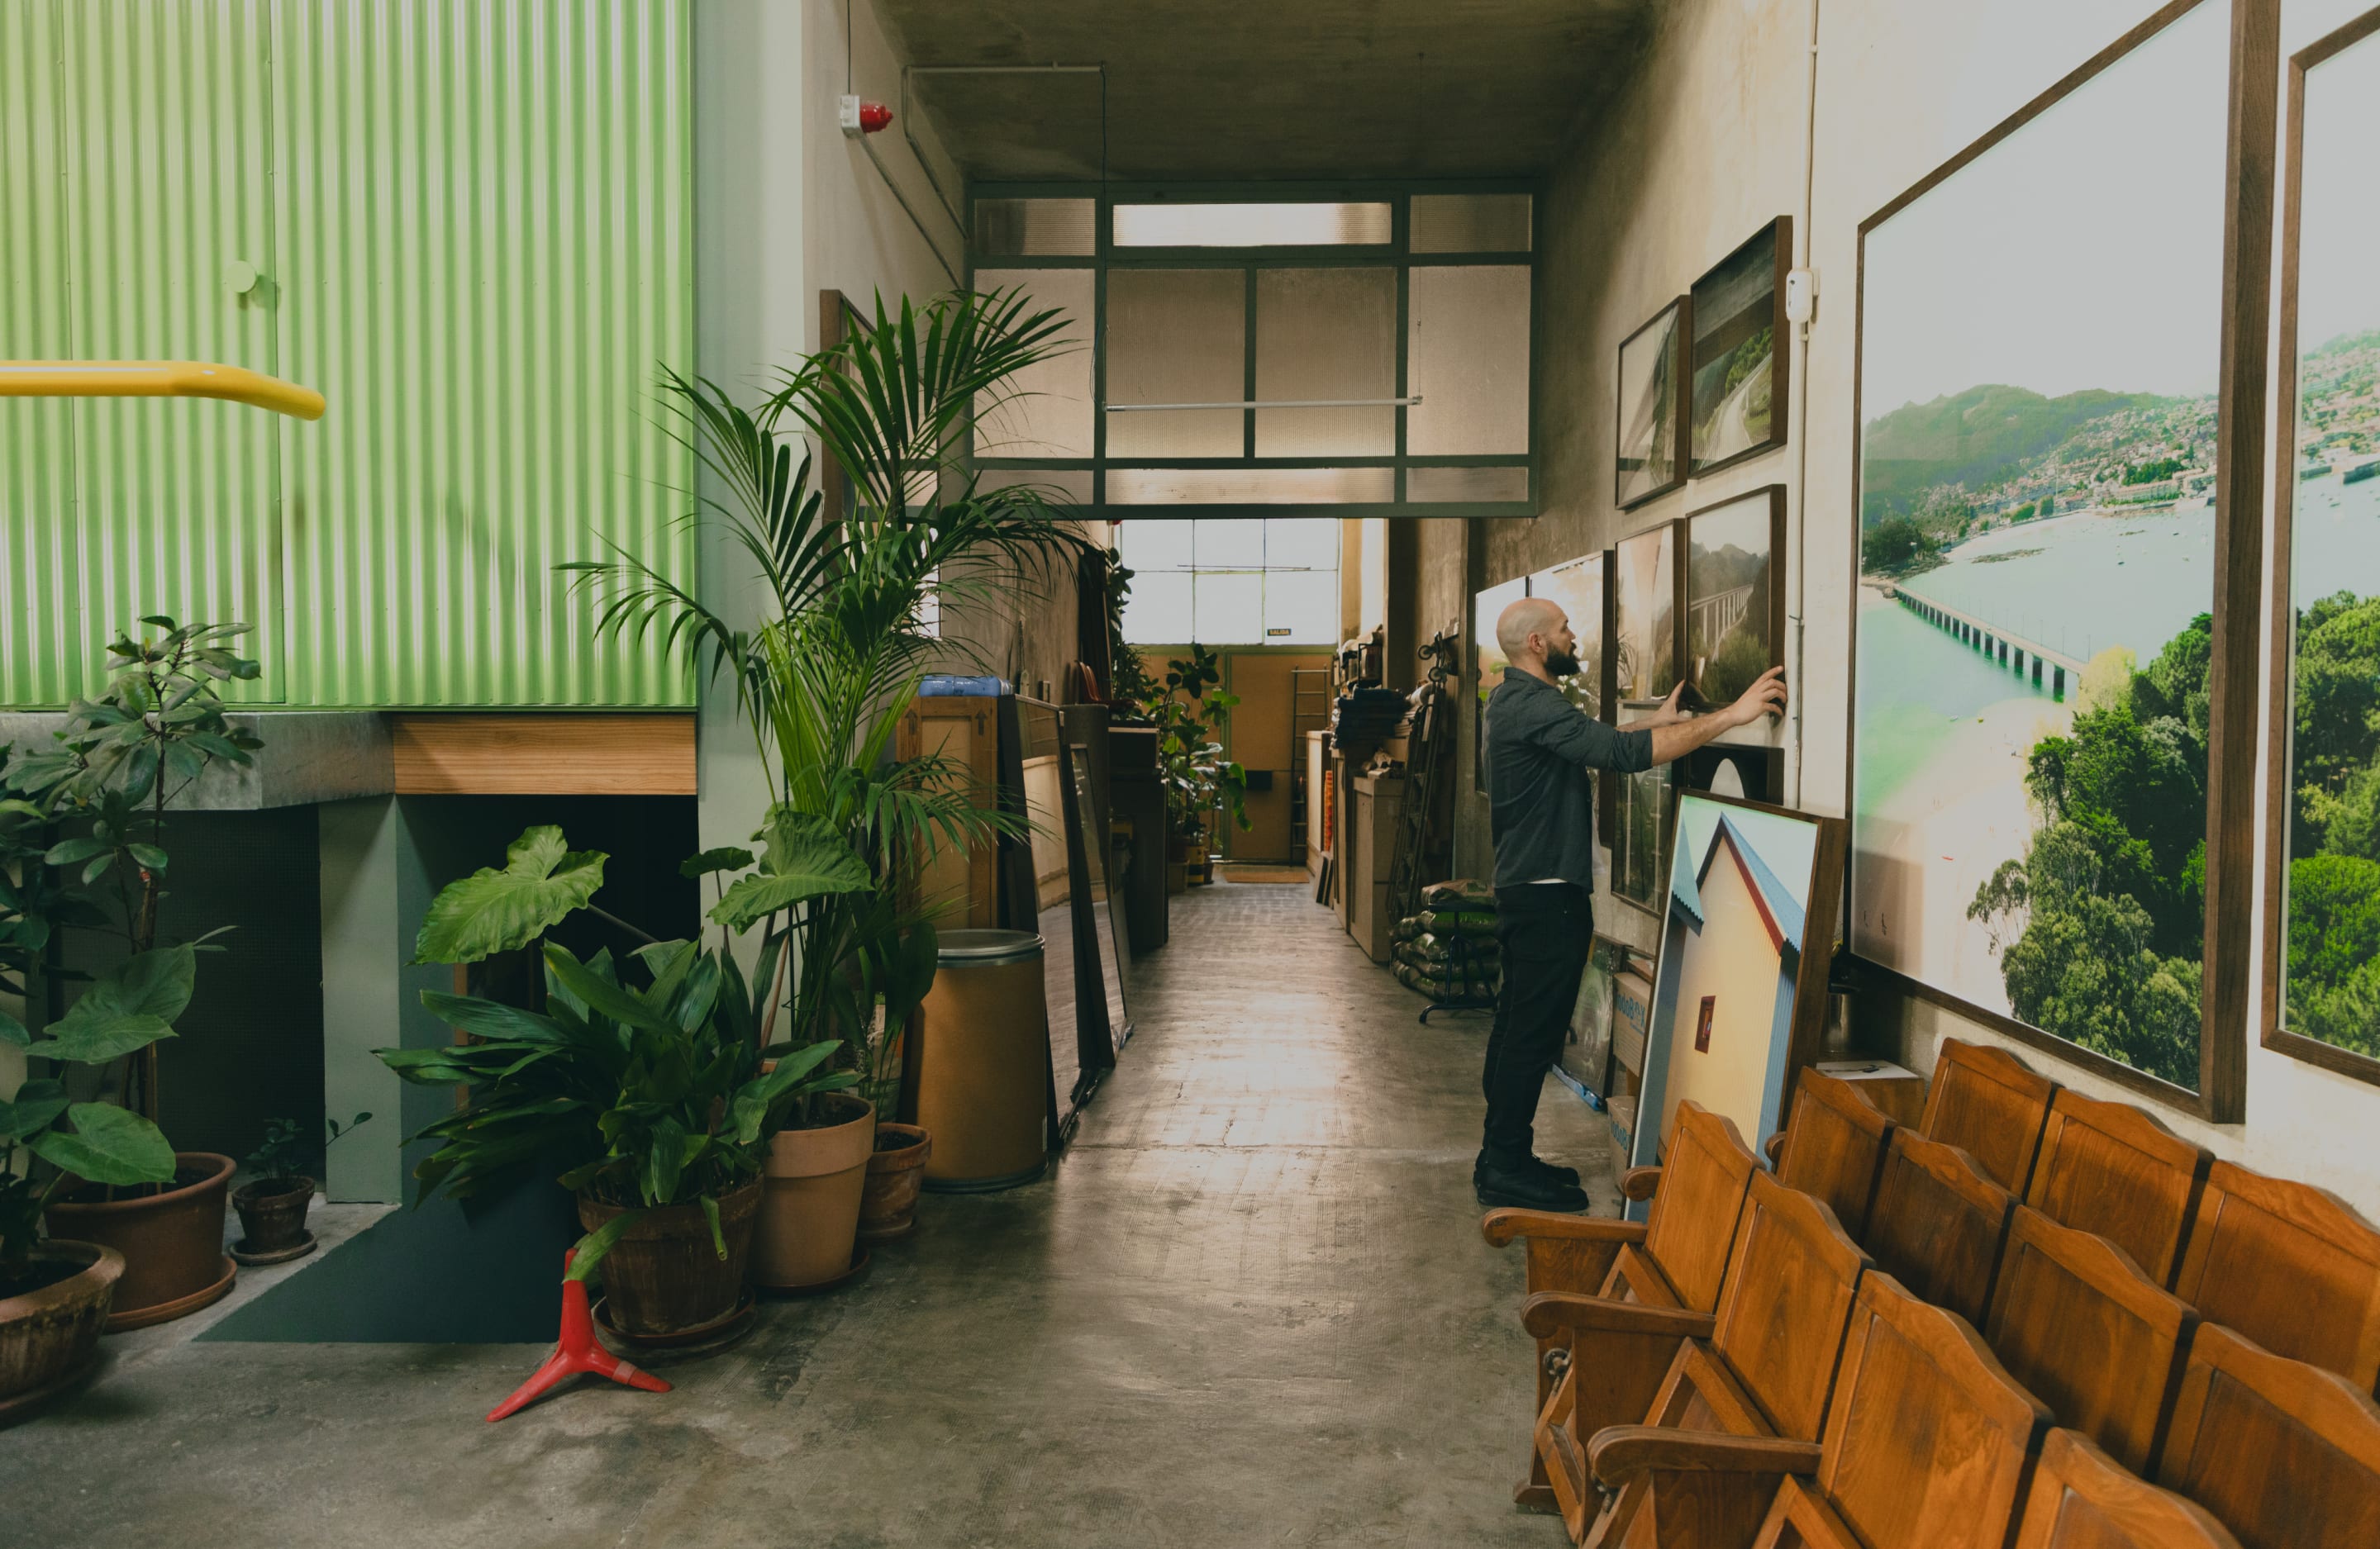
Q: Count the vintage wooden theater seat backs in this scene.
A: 11